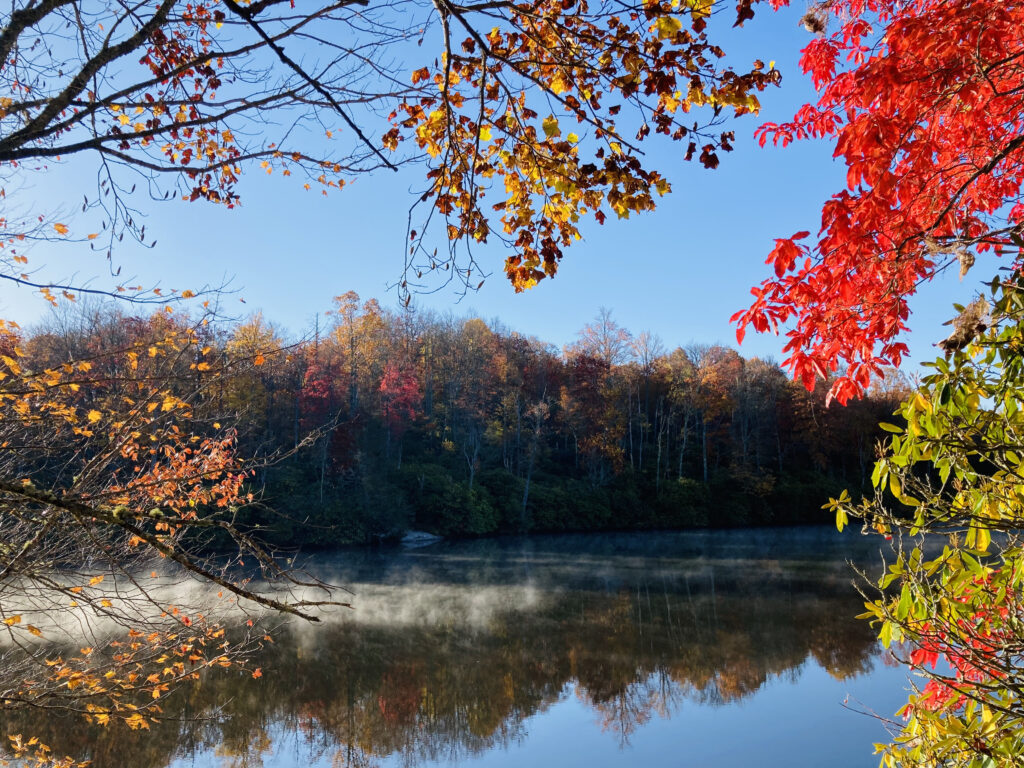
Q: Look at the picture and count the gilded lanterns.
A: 0